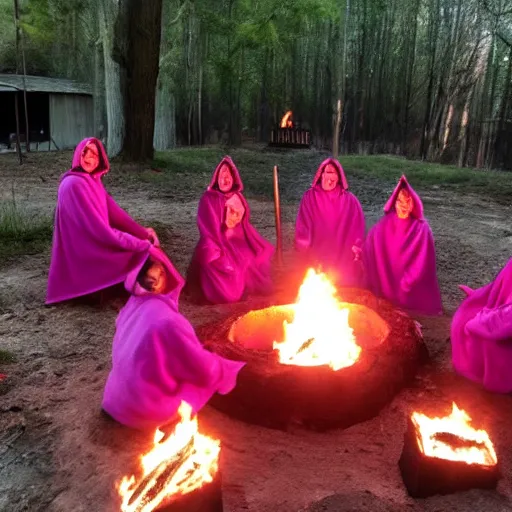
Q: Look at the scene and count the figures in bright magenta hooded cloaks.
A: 6